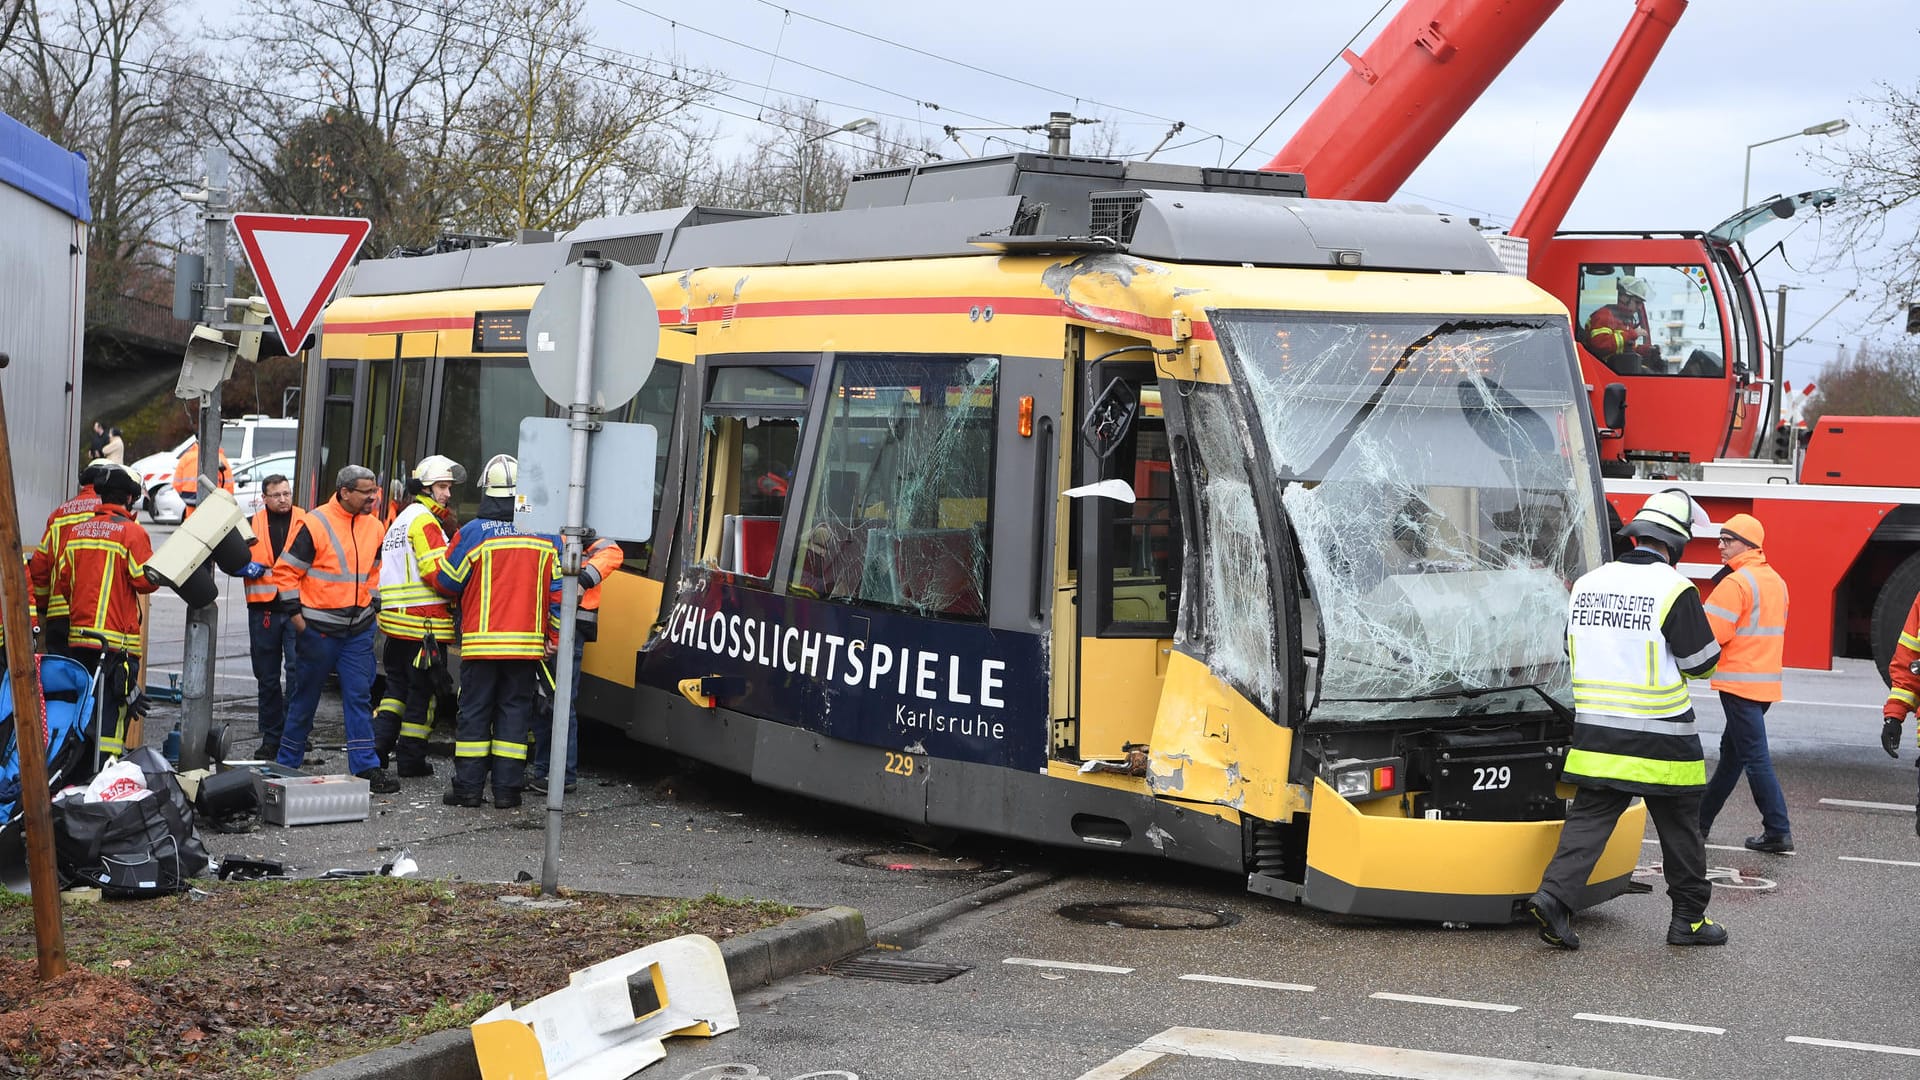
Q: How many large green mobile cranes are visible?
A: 0